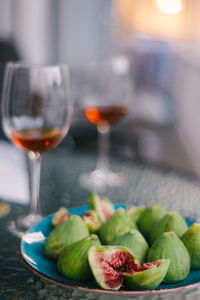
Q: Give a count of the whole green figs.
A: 8